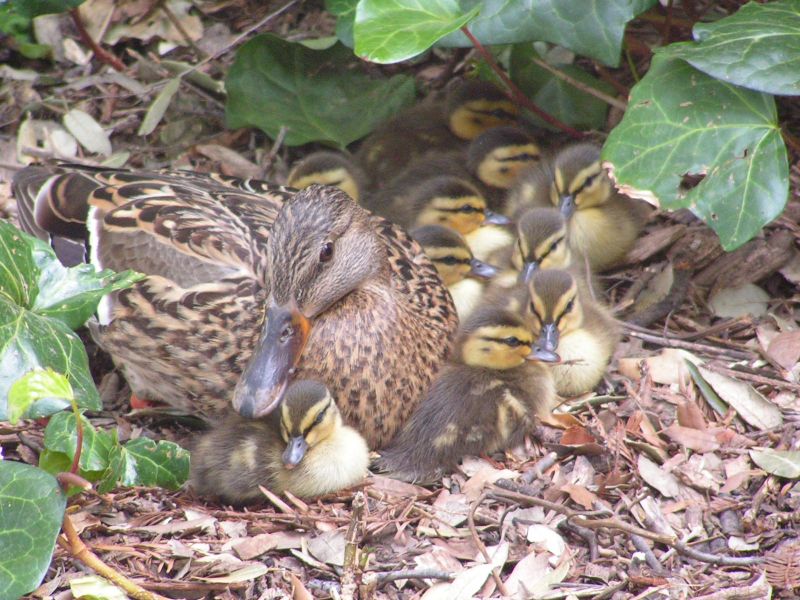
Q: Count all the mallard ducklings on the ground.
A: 10